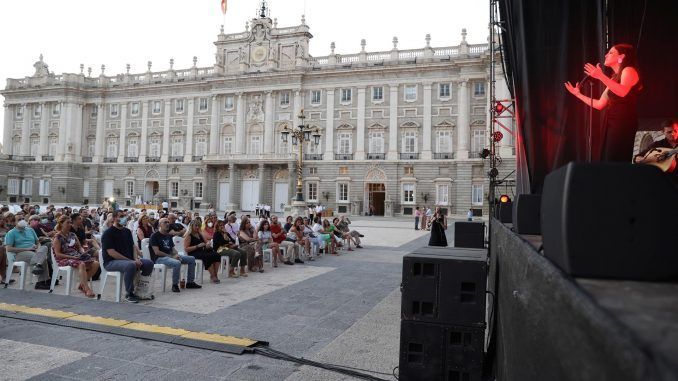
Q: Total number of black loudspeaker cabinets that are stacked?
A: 2